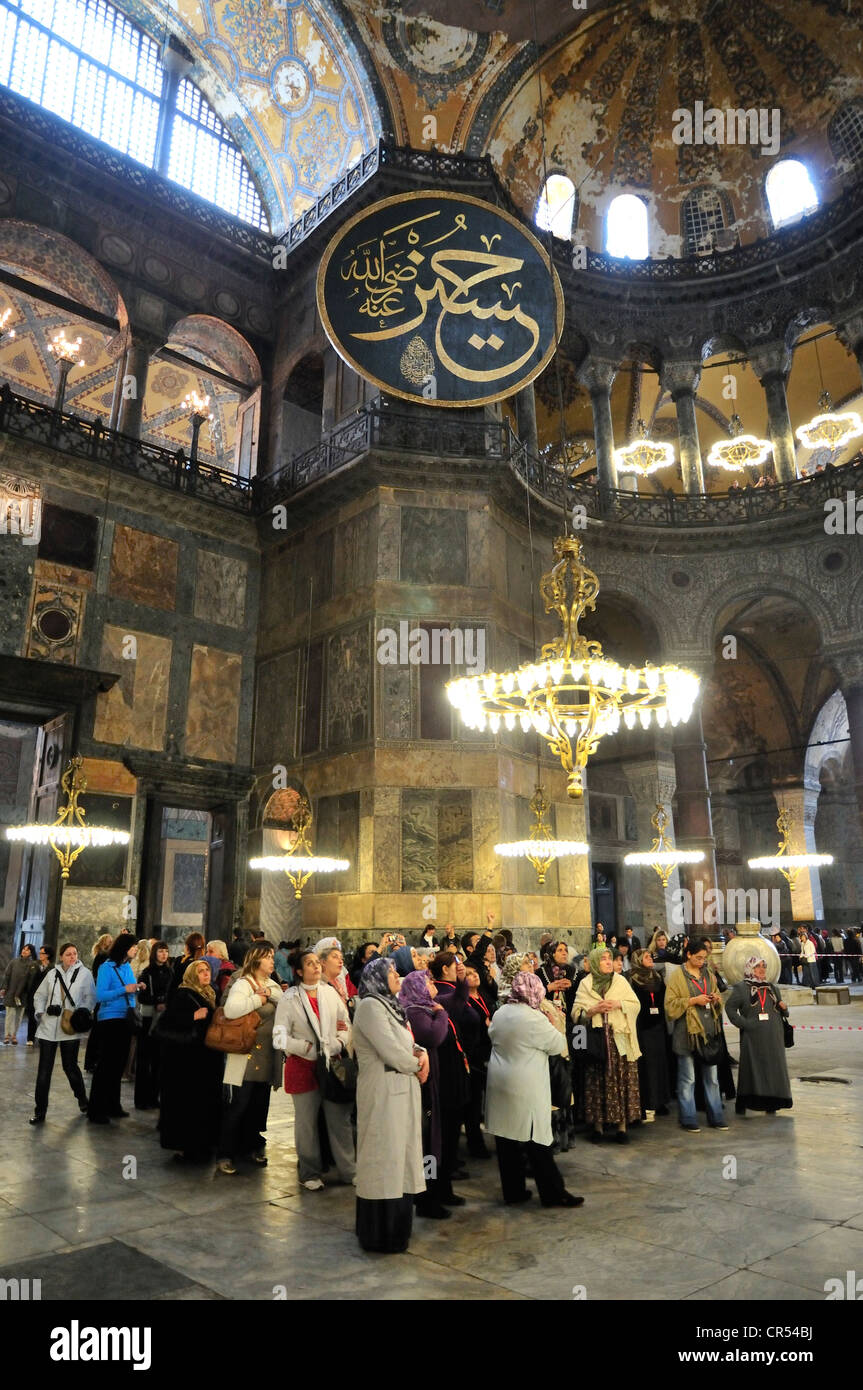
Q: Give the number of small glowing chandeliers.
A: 8